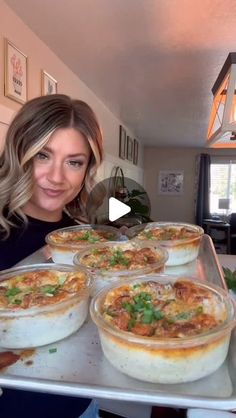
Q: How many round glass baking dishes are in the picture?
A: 5